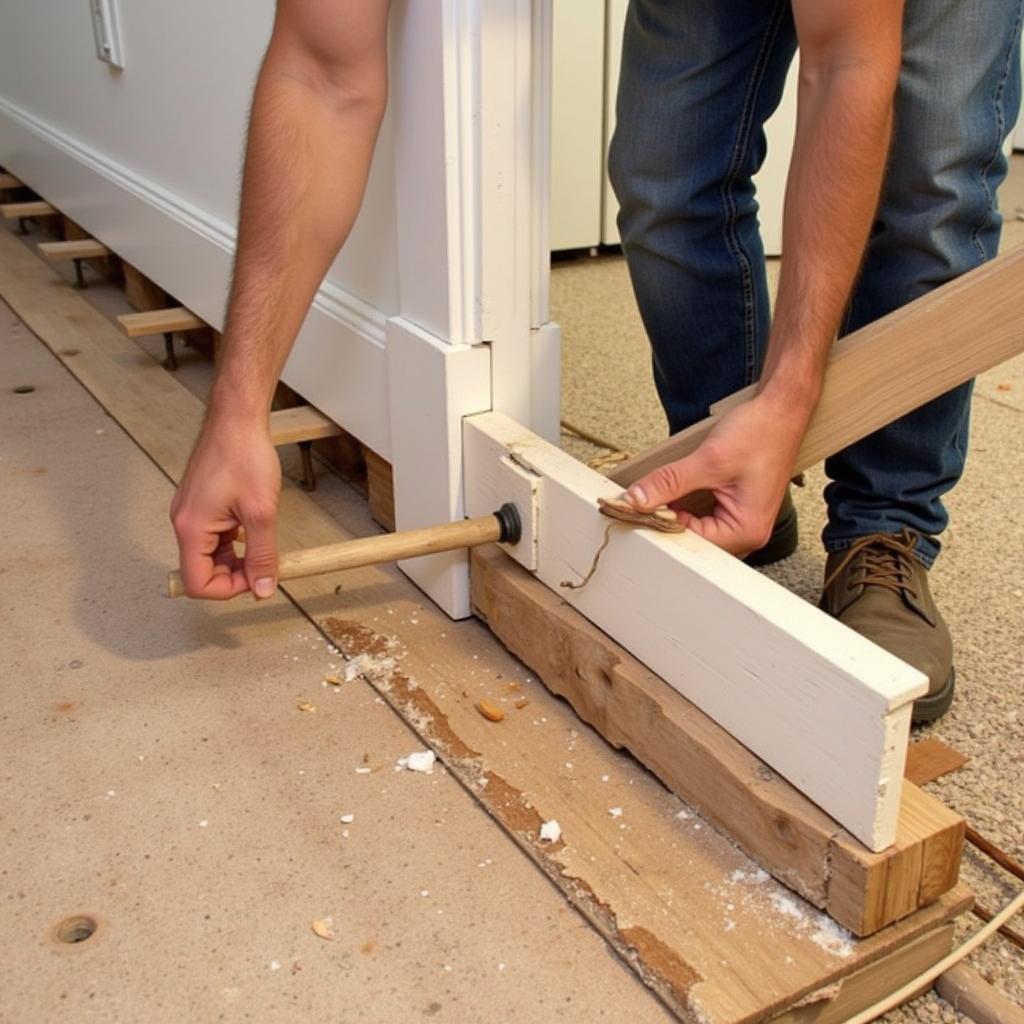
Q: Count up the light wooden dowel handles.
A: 1